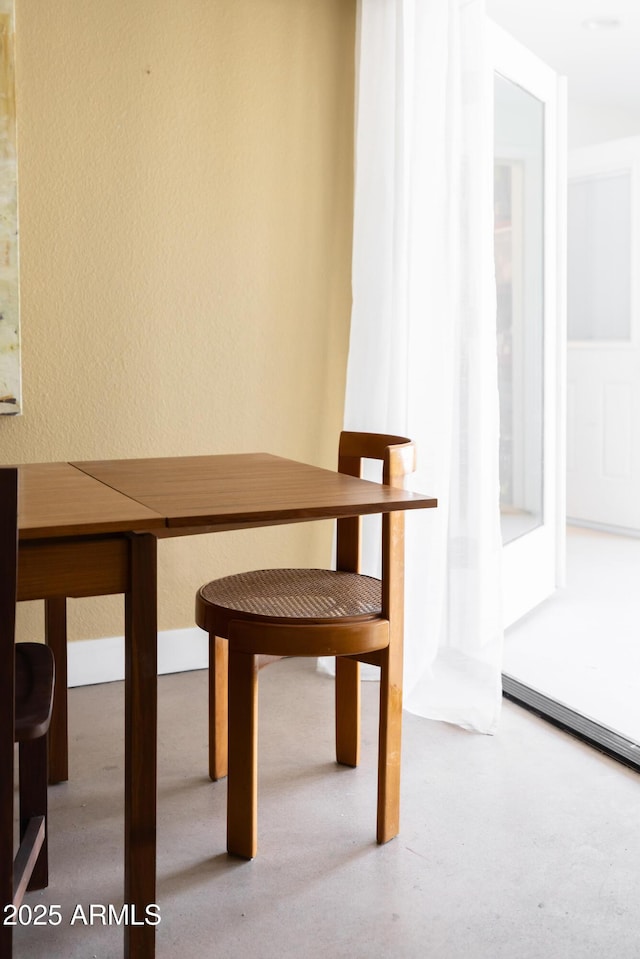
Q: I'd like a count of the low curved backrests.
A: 1